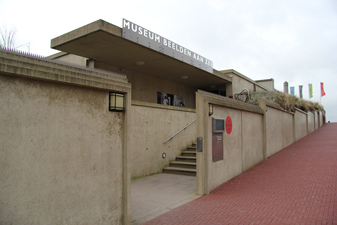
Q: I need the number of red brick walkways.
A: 1